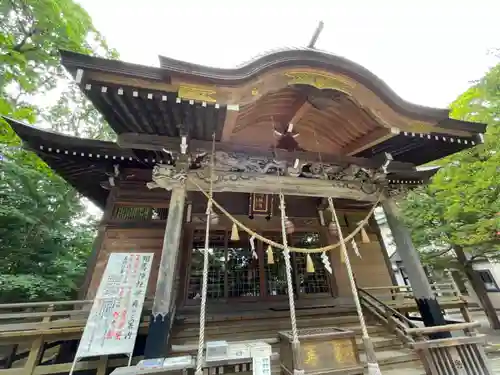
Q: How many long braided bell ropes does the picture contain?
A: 3